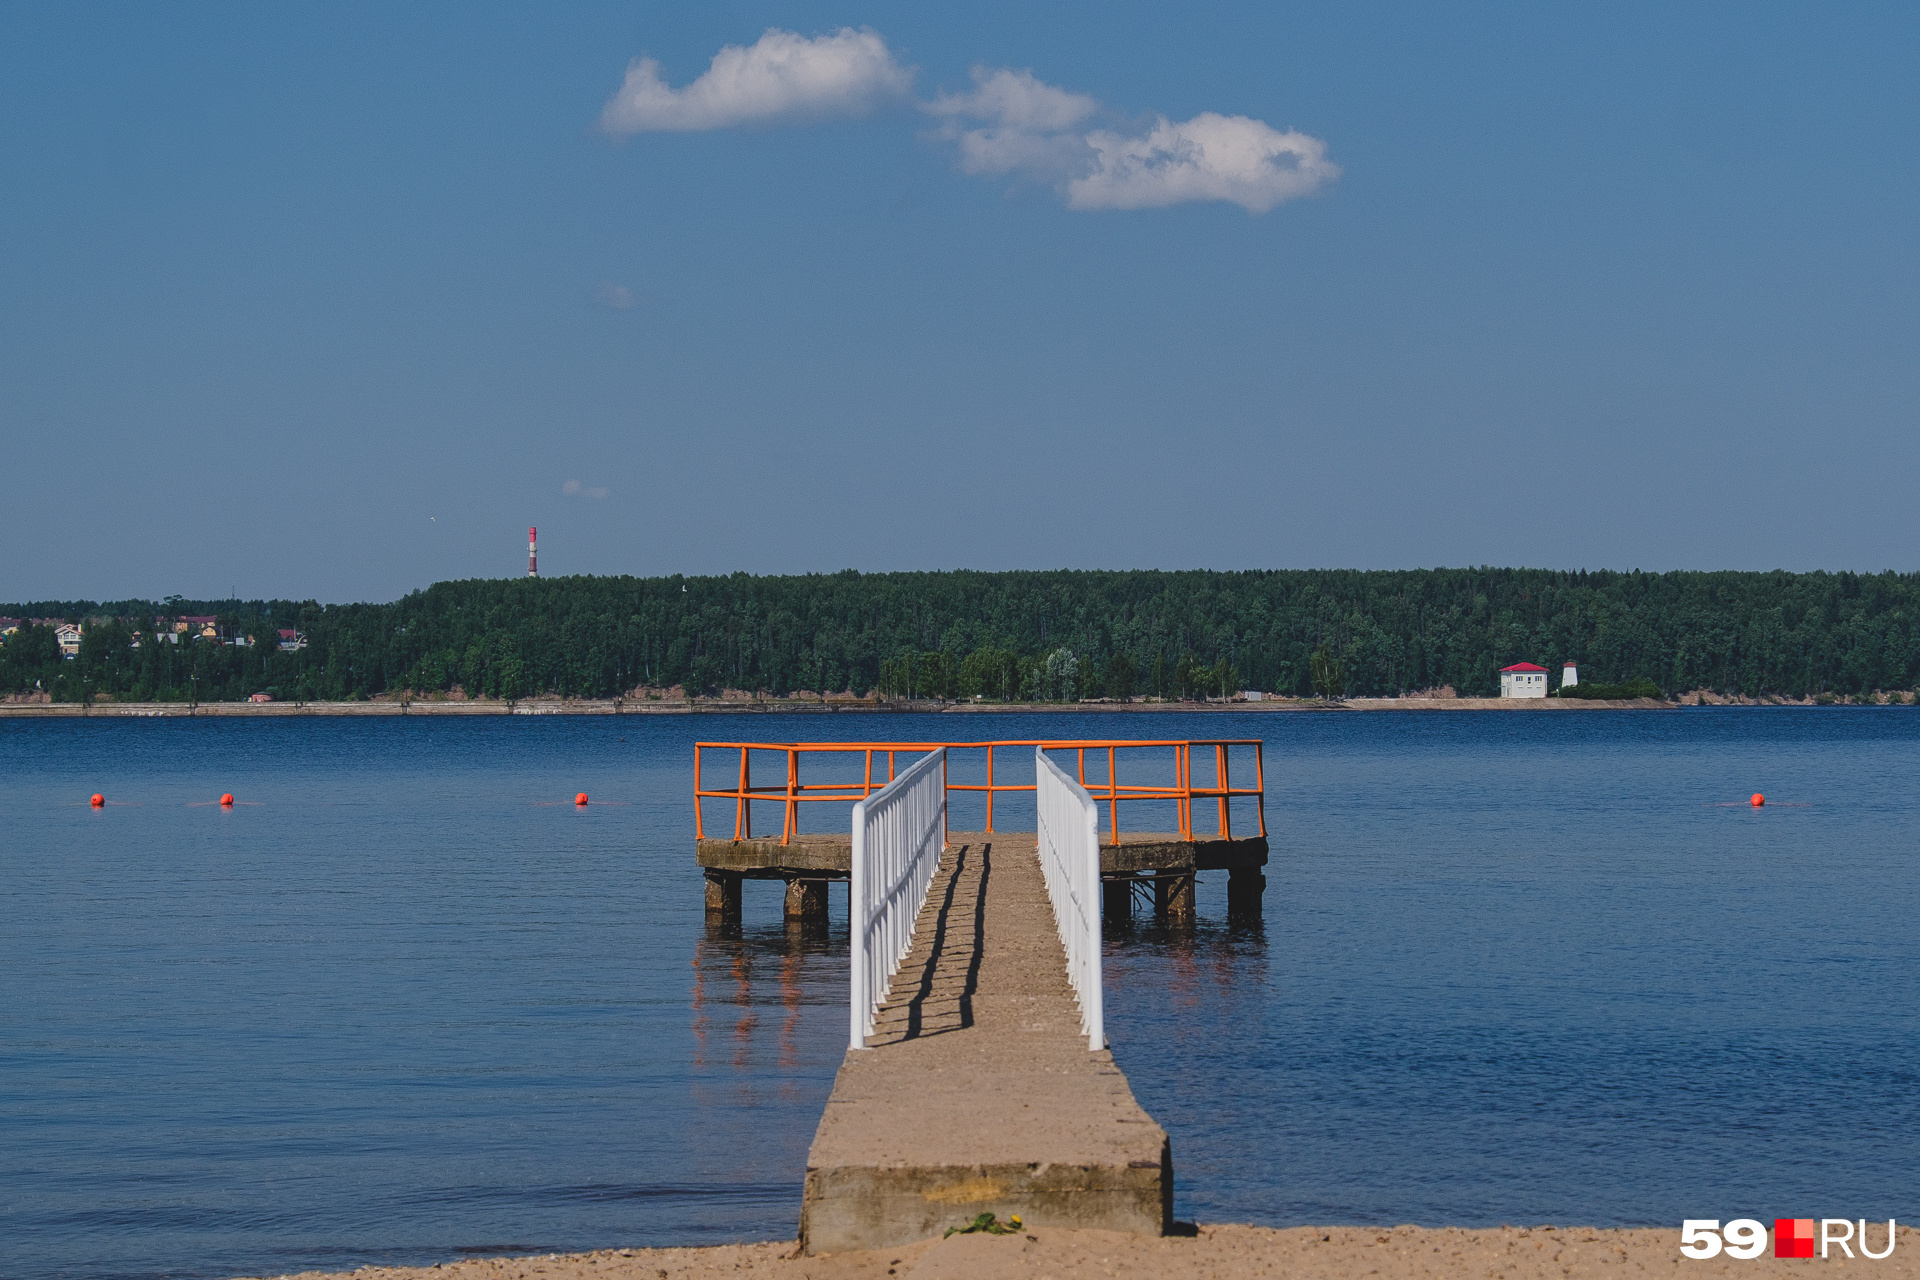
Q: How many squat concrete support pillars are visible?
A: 5